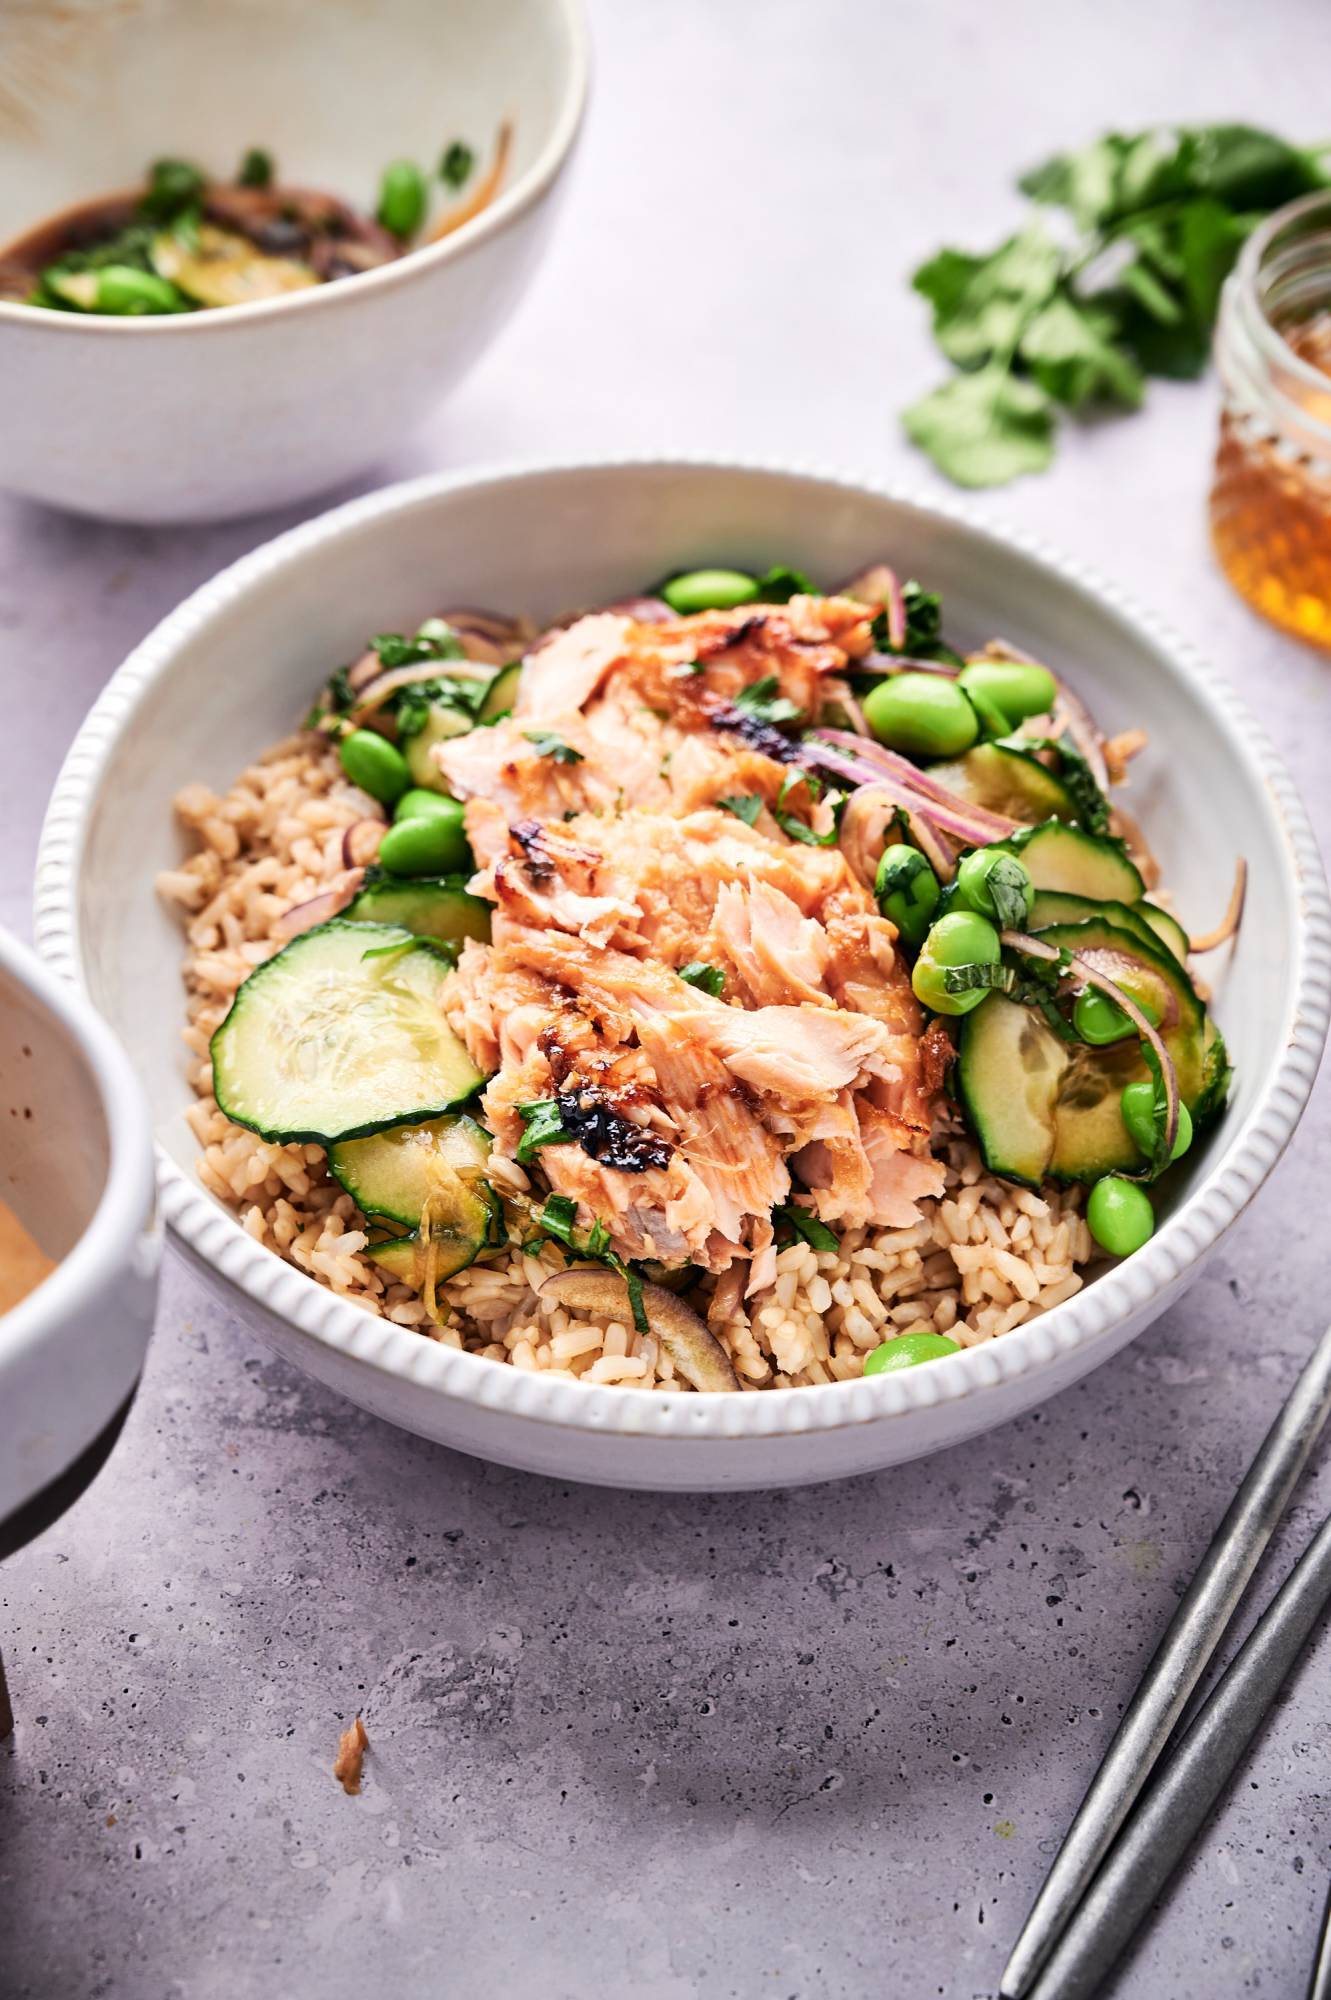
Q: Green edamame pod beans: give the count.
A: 15